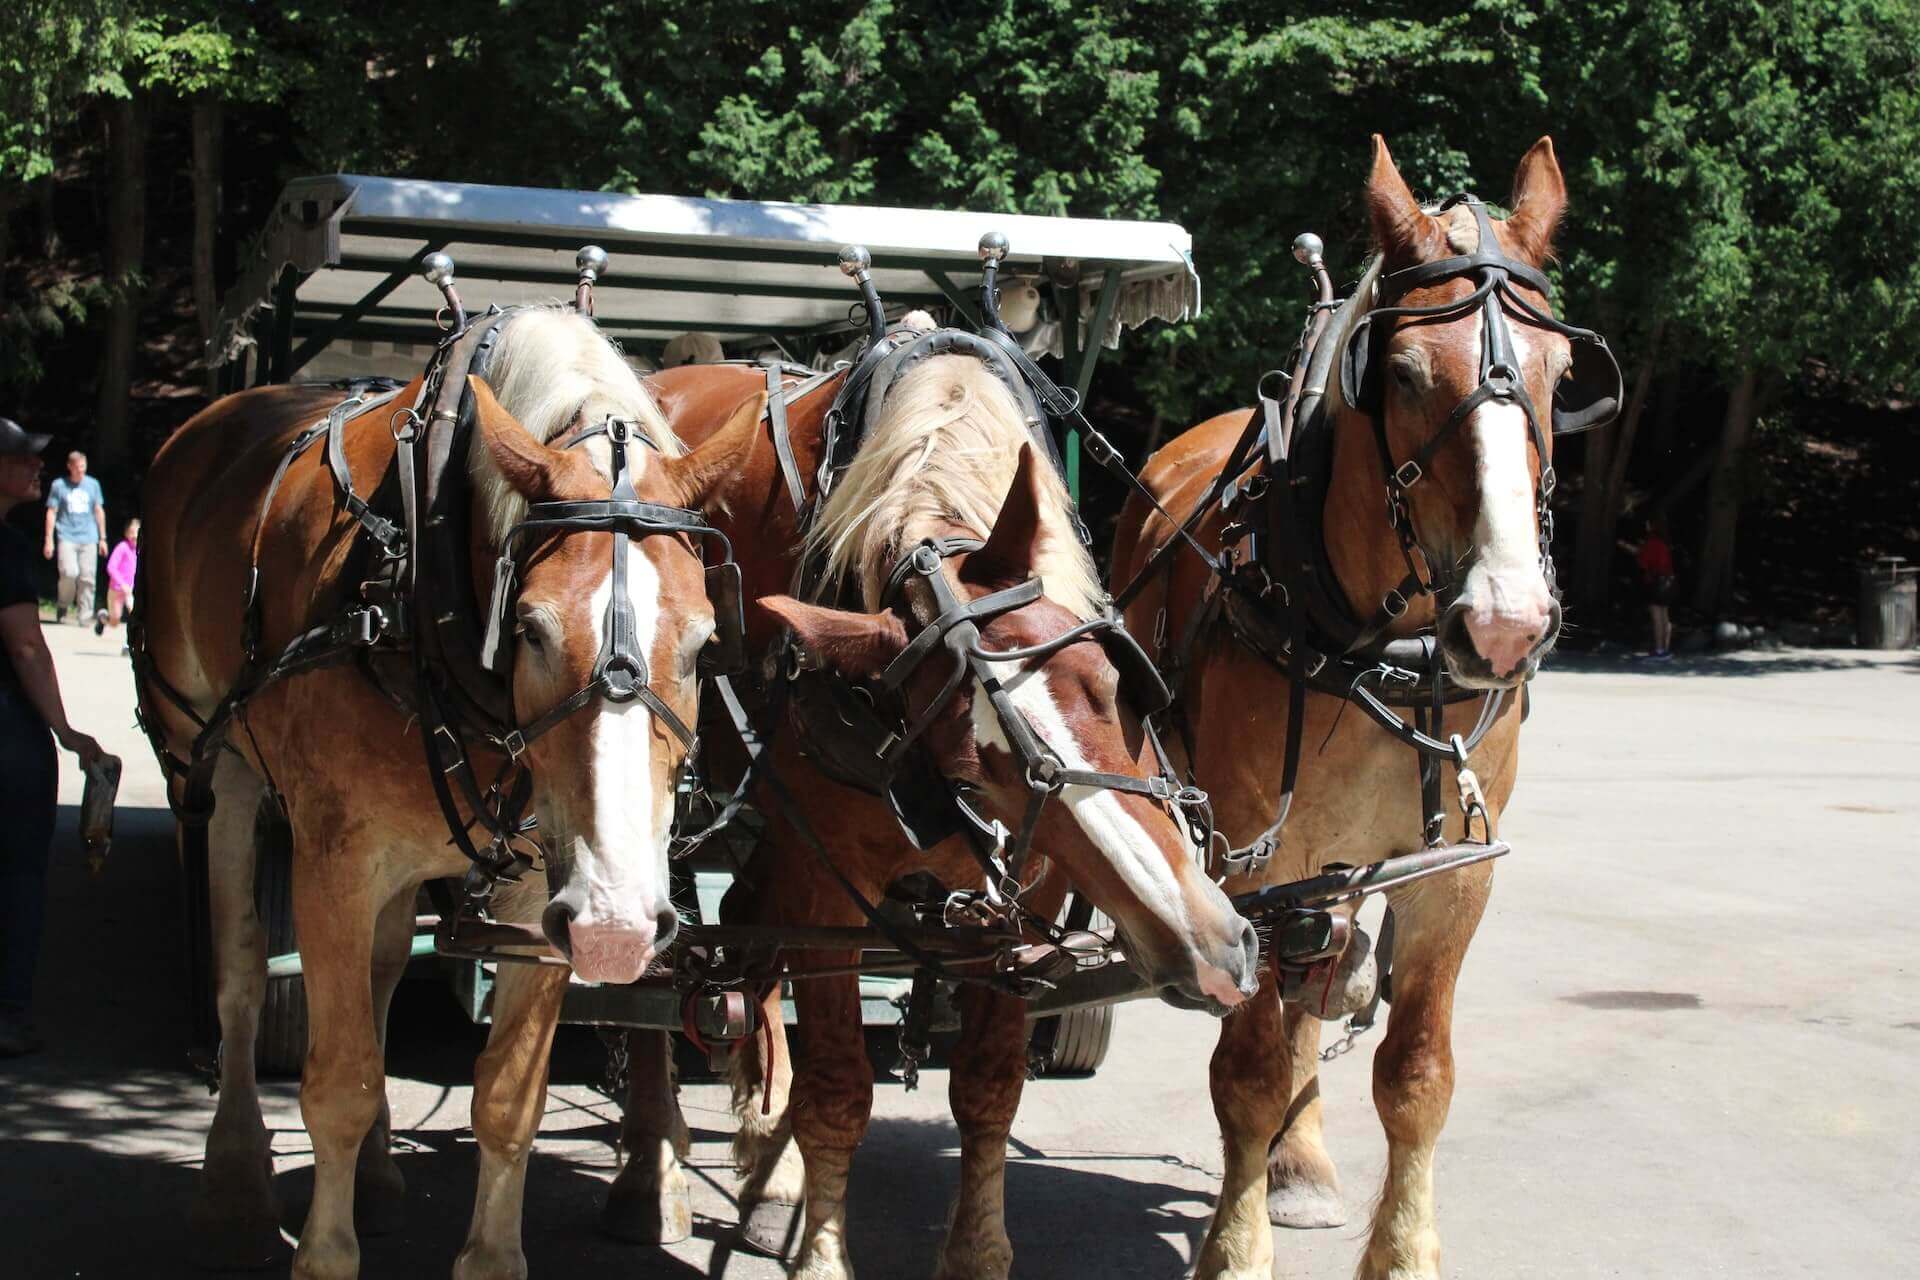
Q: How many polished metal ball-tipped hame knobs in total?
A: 5